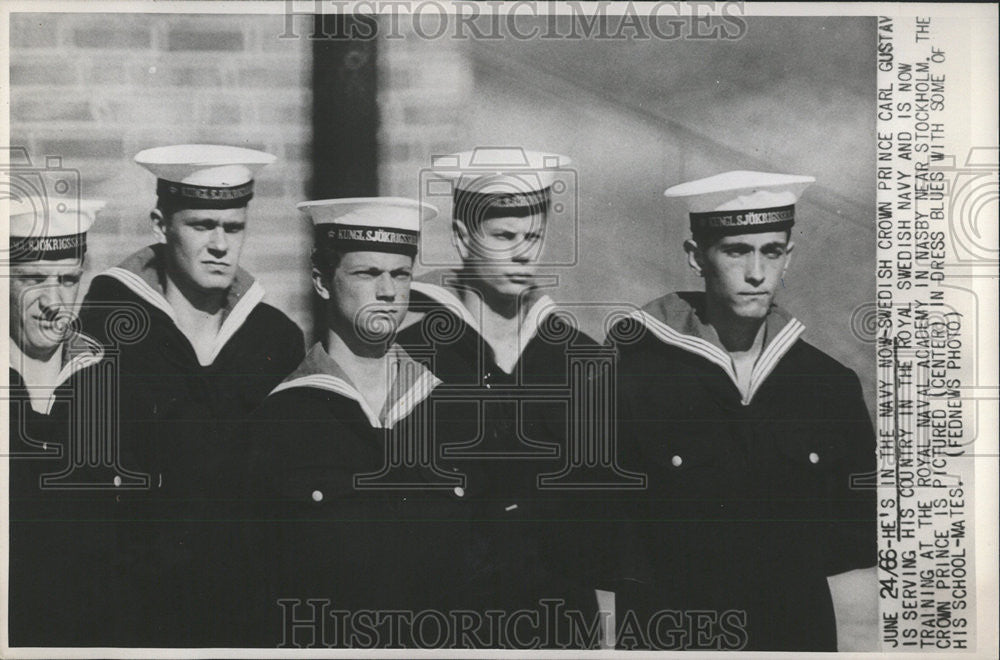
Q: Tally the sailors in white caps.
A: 5